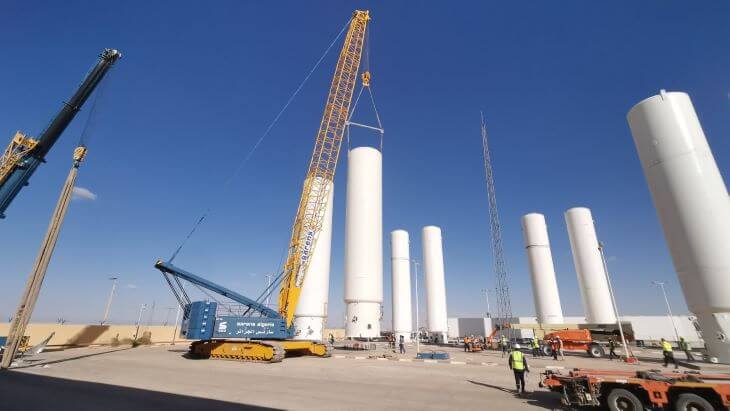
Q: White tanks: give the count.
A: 7